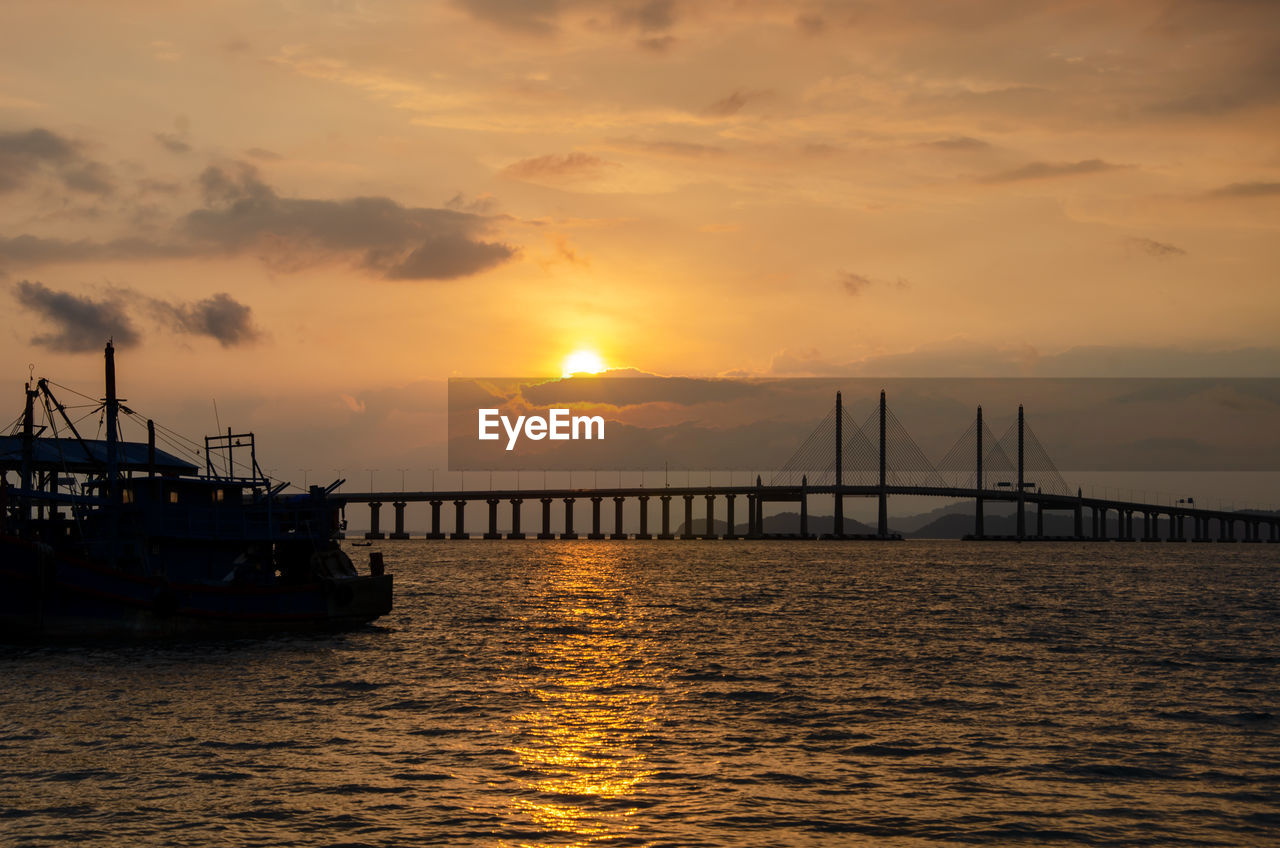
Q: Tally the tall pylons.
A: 4